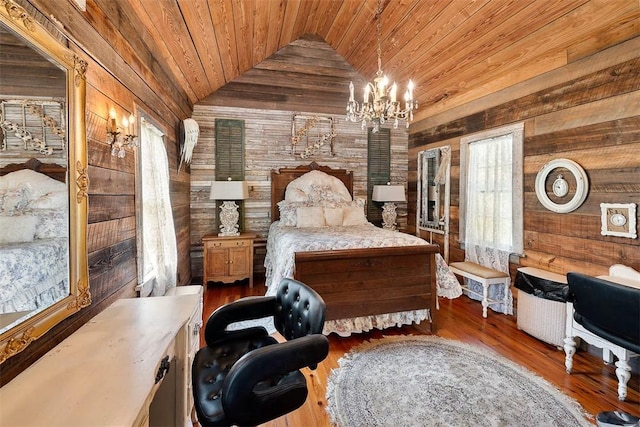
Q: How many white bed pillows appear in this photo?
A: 3